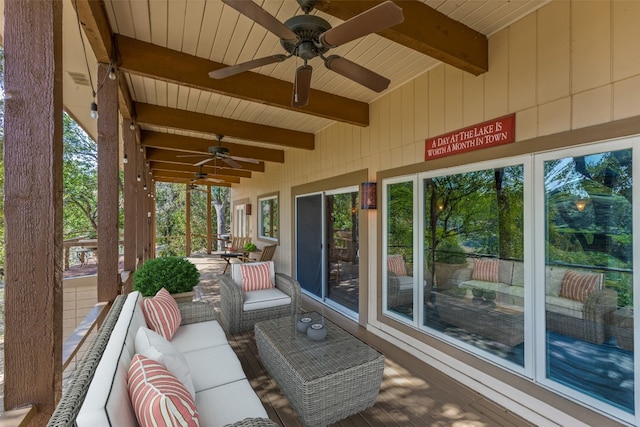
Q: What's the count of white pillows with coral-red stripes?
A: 3